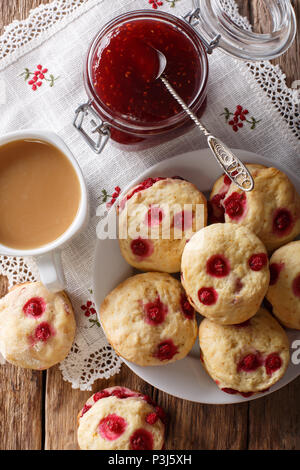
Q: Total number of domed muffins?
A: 8